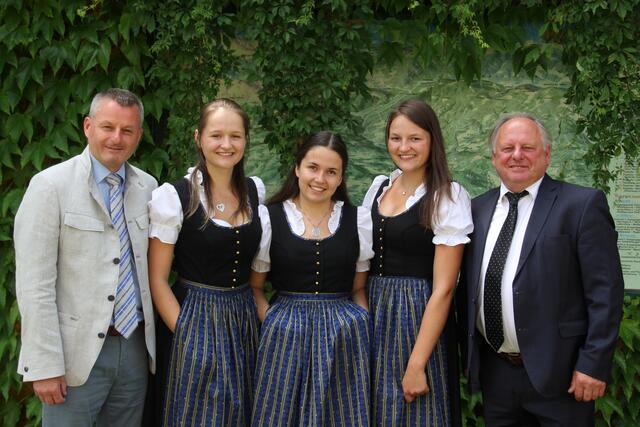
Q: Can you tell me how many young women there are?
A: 3